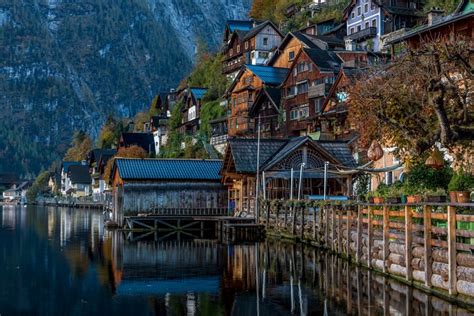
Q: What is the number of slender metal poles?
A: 5